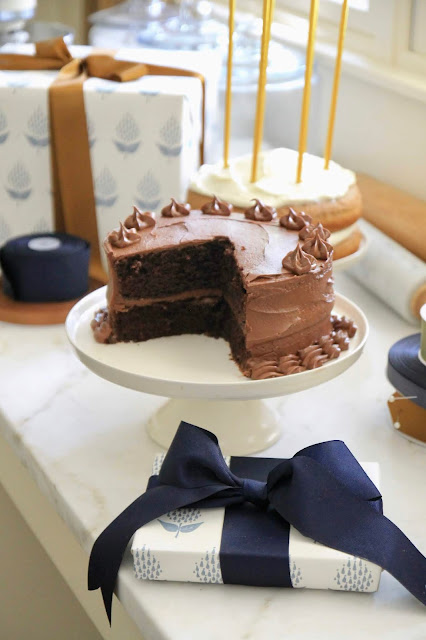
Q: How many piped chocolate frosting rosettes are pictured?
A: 9